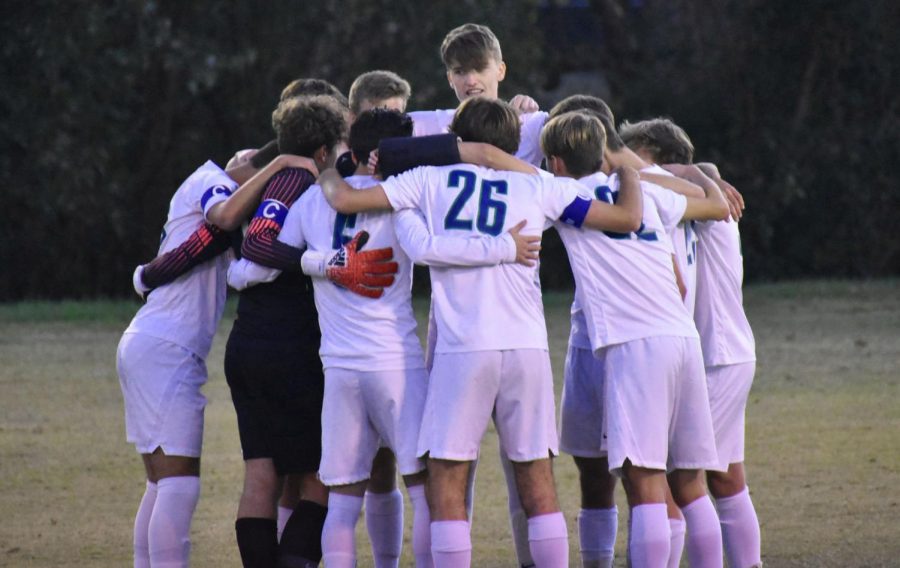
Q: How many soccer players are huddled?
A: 11